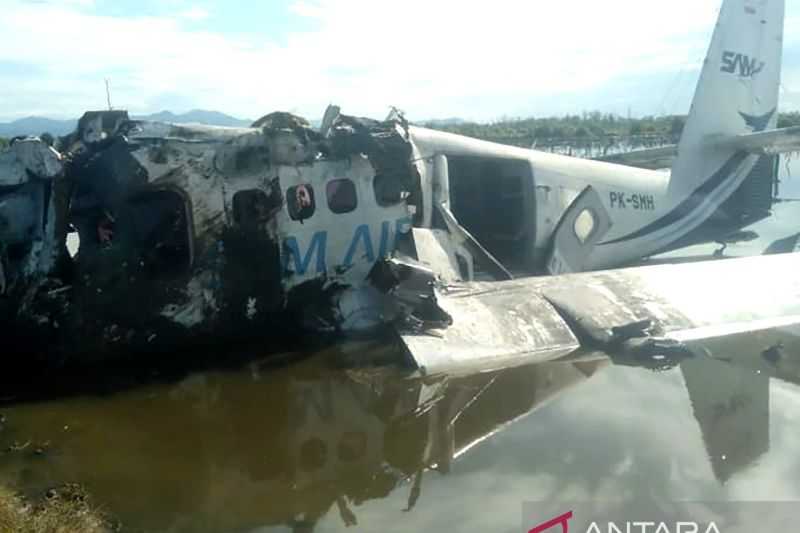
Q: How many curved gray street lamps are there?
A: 0